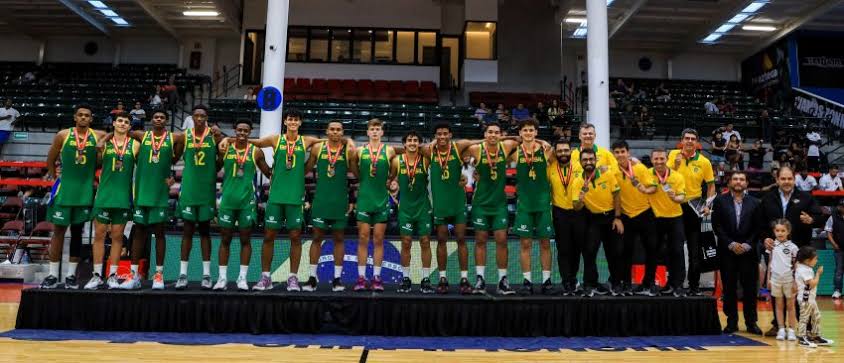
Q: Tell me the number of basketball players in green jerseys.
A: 12